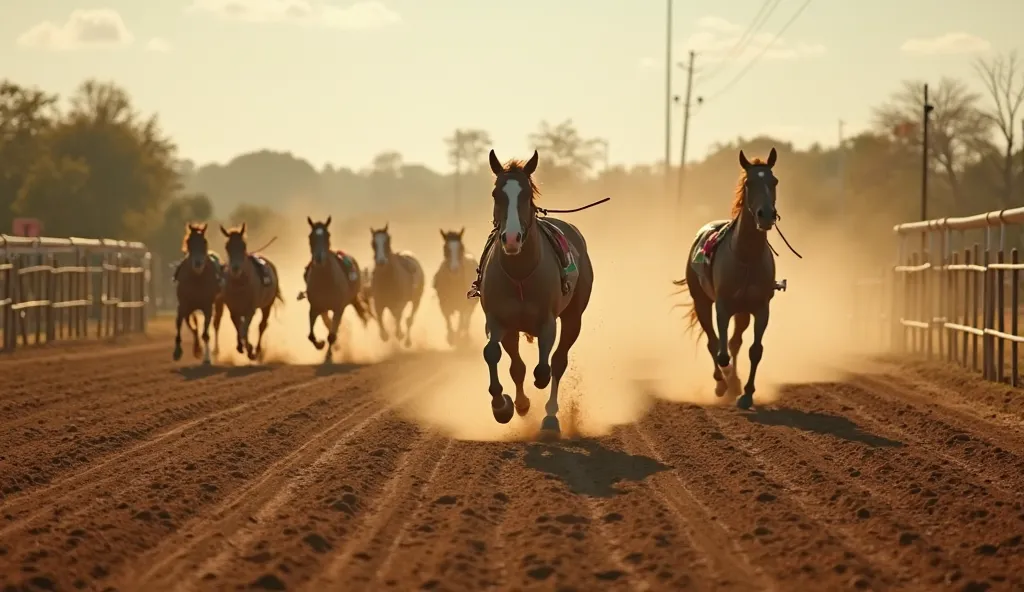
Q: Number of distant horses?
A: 5